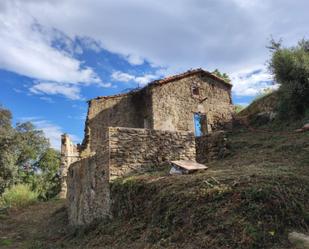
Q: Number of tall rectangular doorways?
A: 1